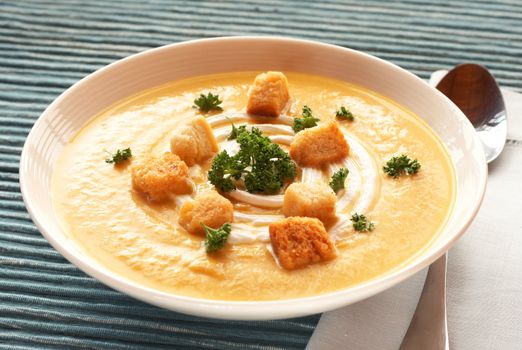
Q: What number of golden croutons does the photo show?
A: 7